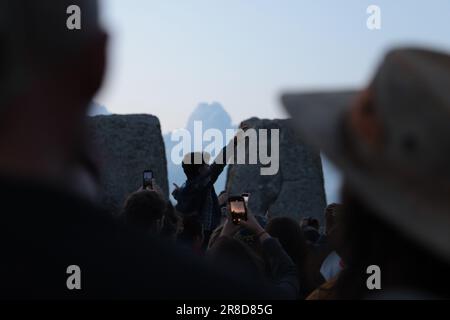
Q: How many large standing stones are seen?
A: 2